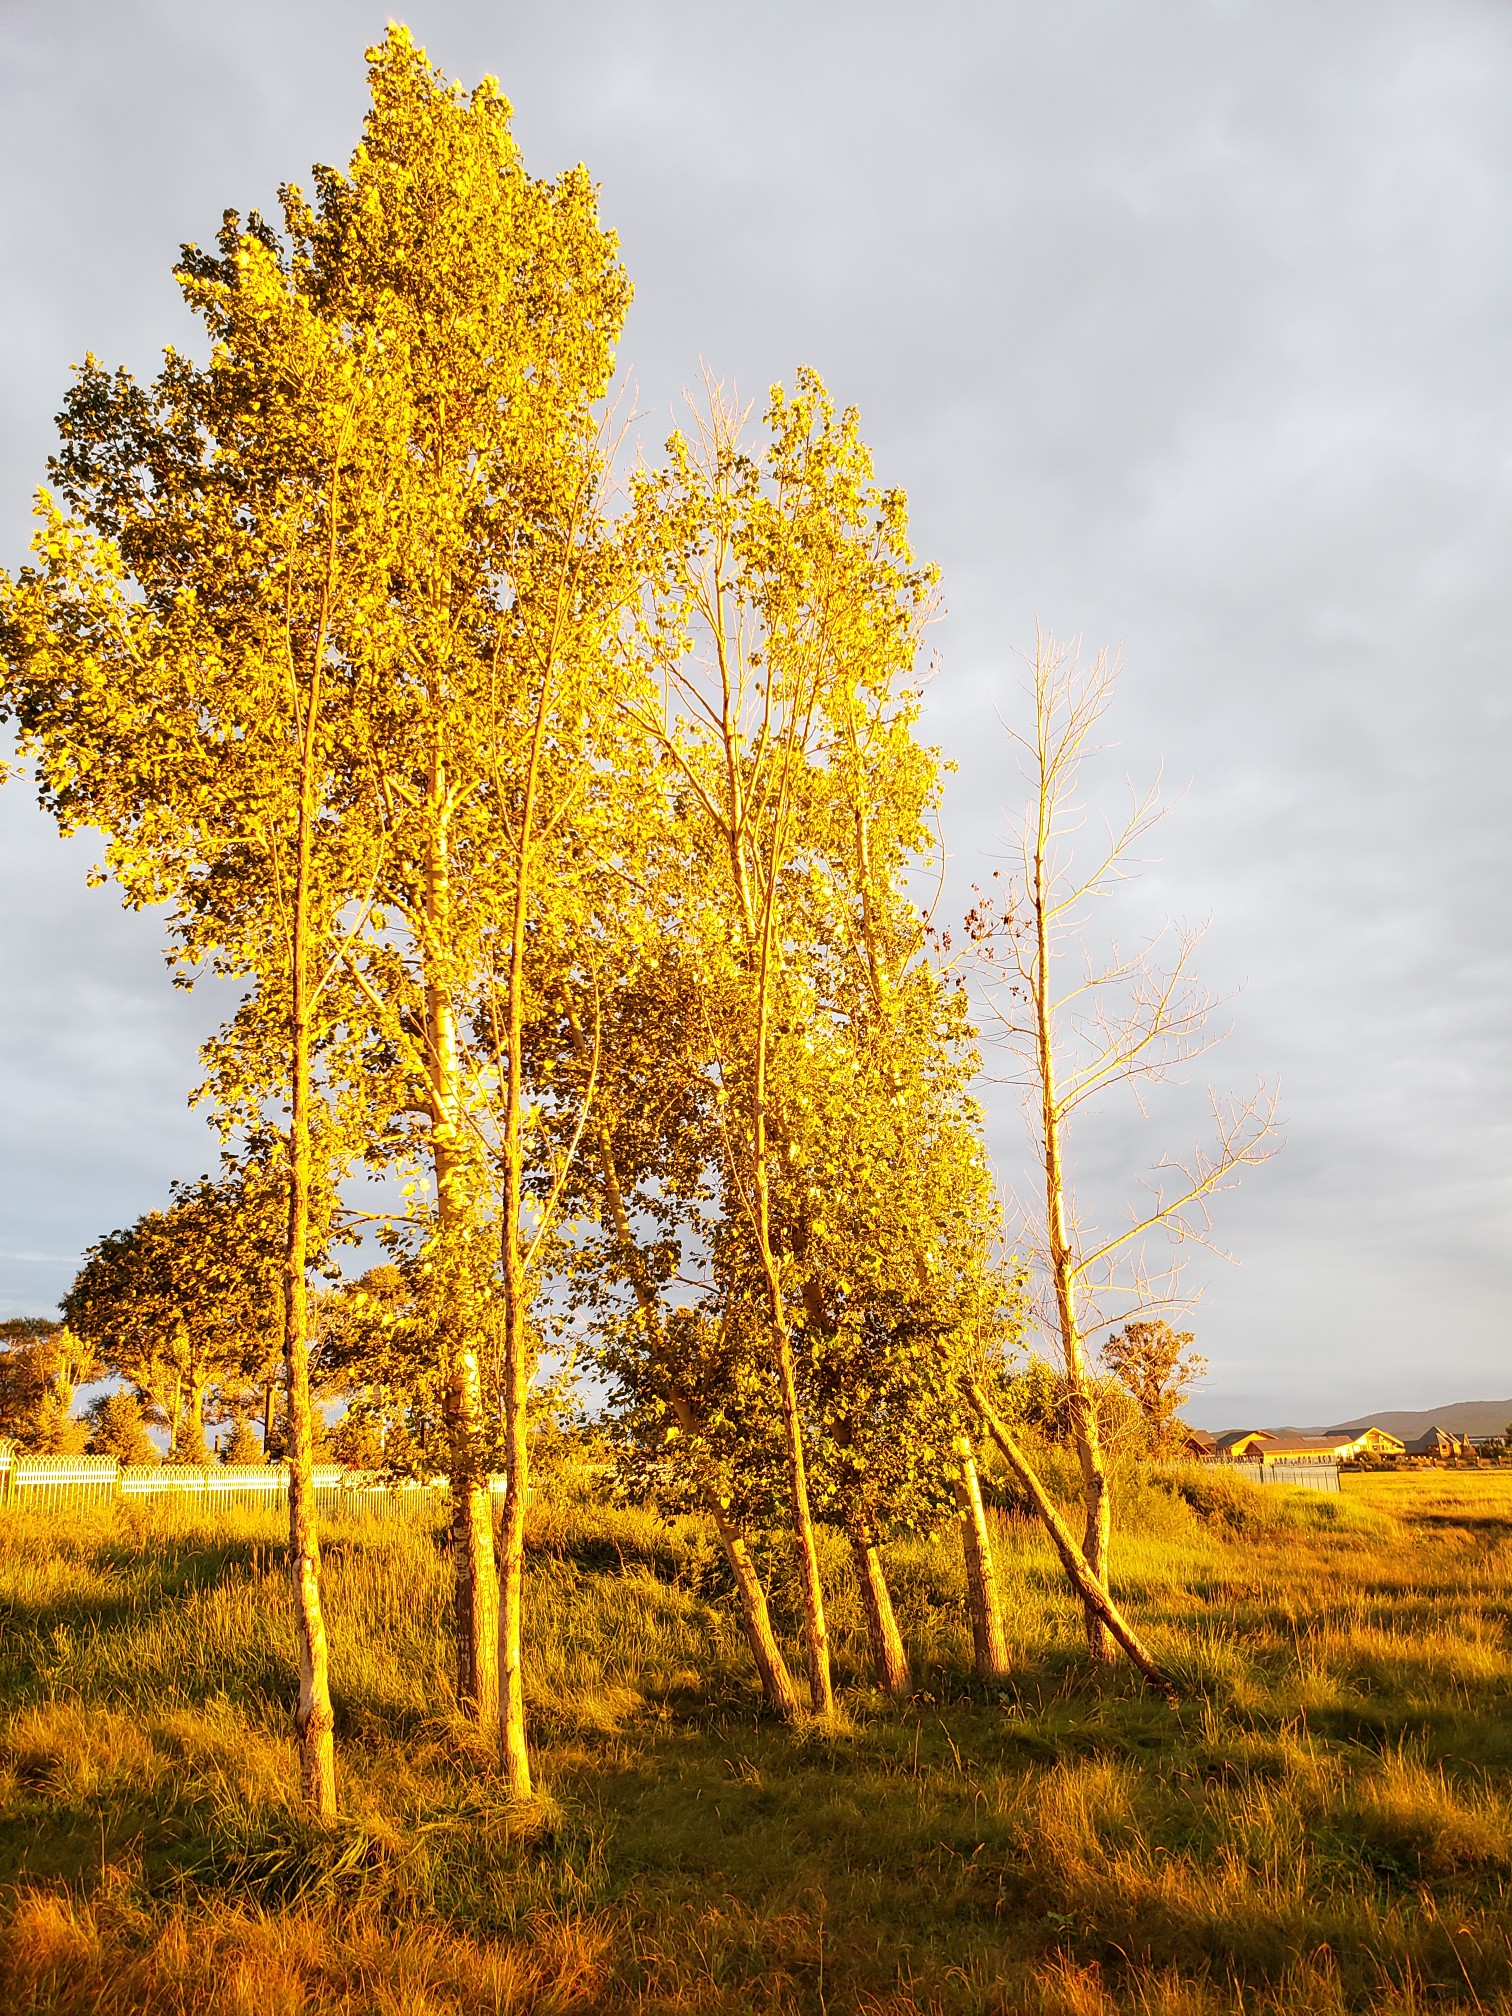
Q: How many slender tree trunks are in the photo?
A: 9